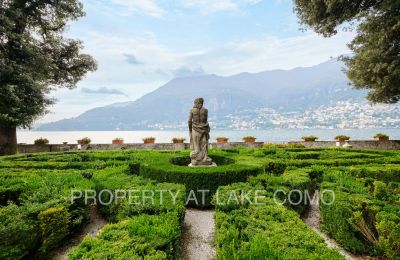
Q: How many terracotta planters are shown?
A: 10